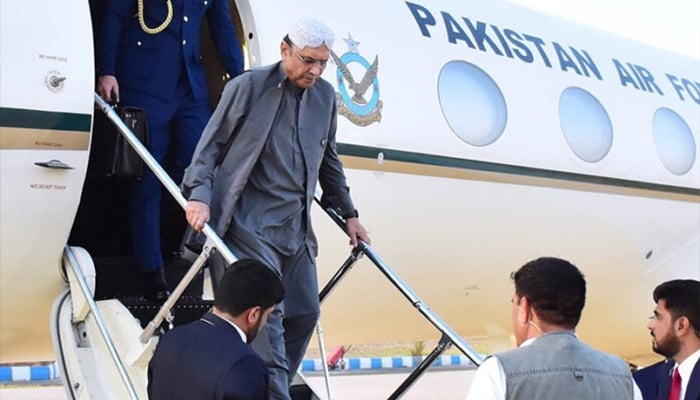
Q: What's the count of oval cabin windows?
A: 3